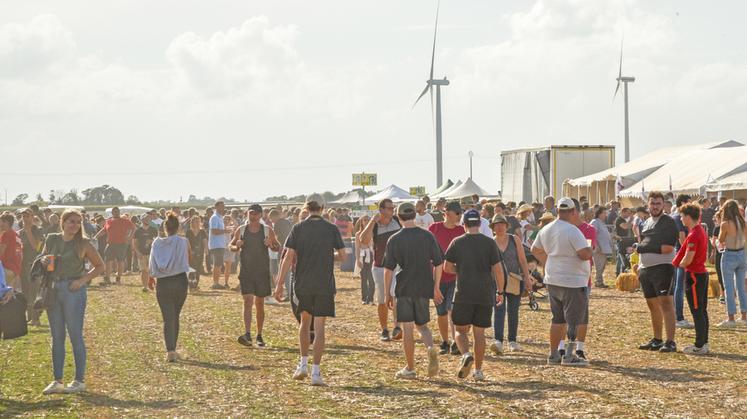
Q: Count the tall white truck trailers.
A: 1